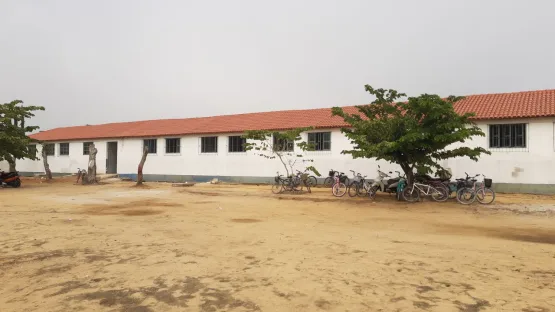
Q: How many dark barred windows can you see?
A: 11